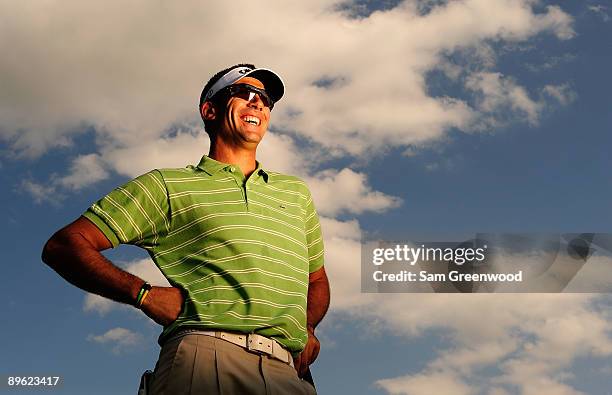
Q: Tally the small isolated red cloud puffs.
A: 0